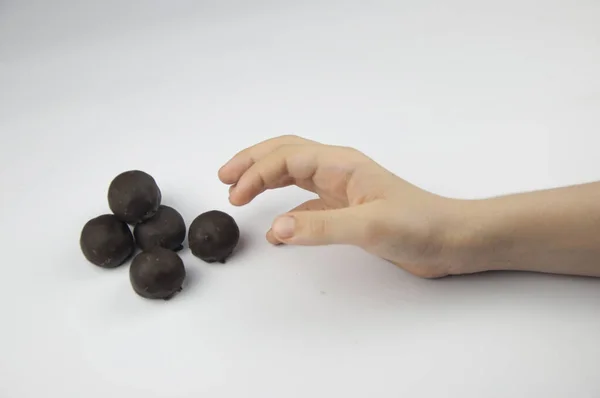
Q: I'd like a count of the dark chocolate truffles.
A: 5